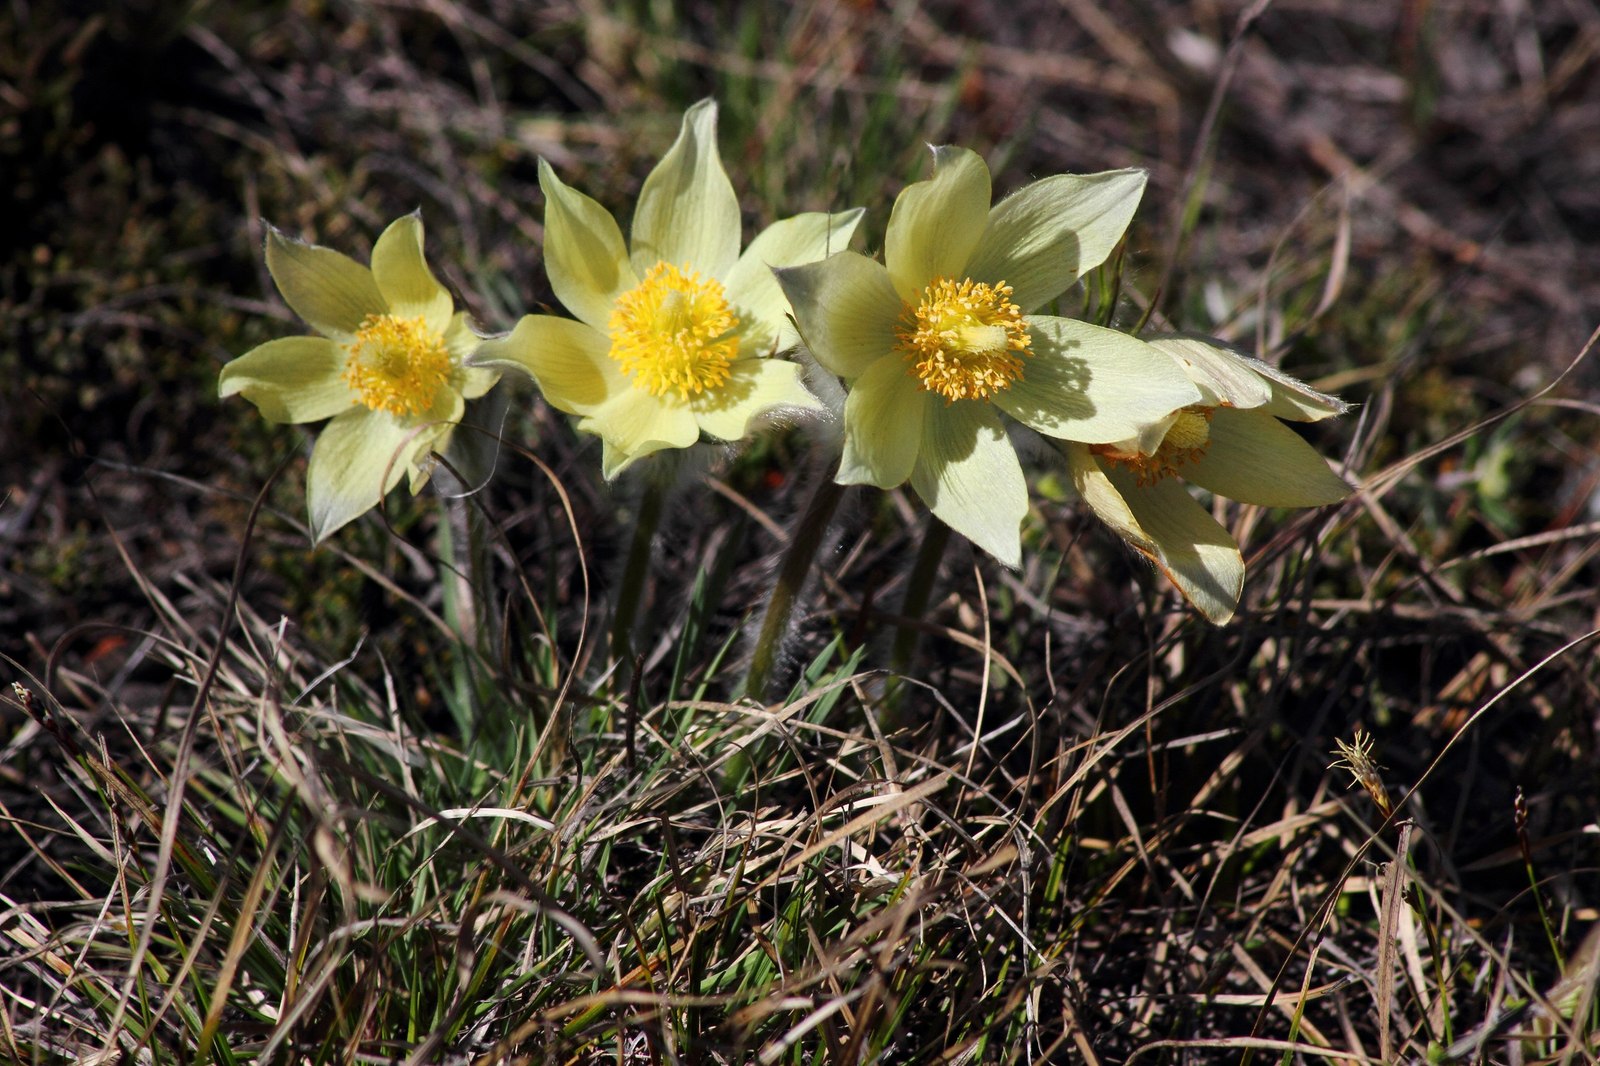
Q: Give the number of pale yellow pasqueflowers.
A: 4